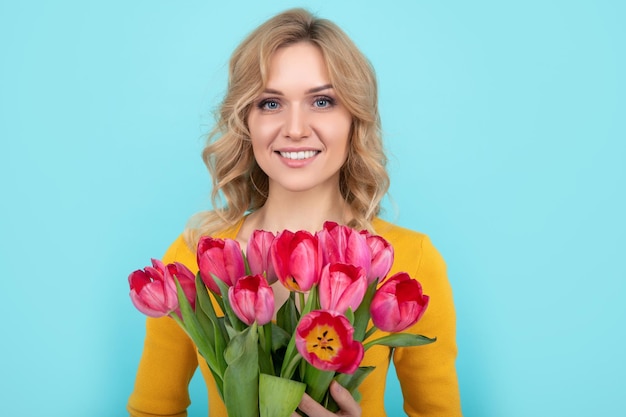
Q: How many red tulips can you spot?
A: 11